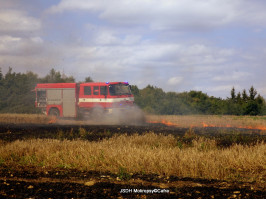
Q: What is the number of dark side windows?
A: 3